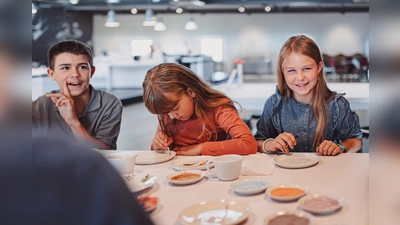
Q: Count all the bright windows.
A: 2